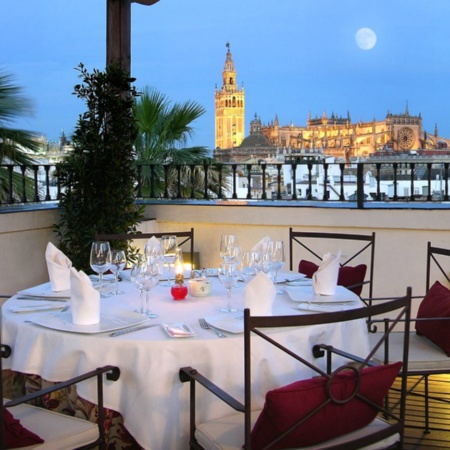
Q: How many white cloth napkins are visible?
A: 6